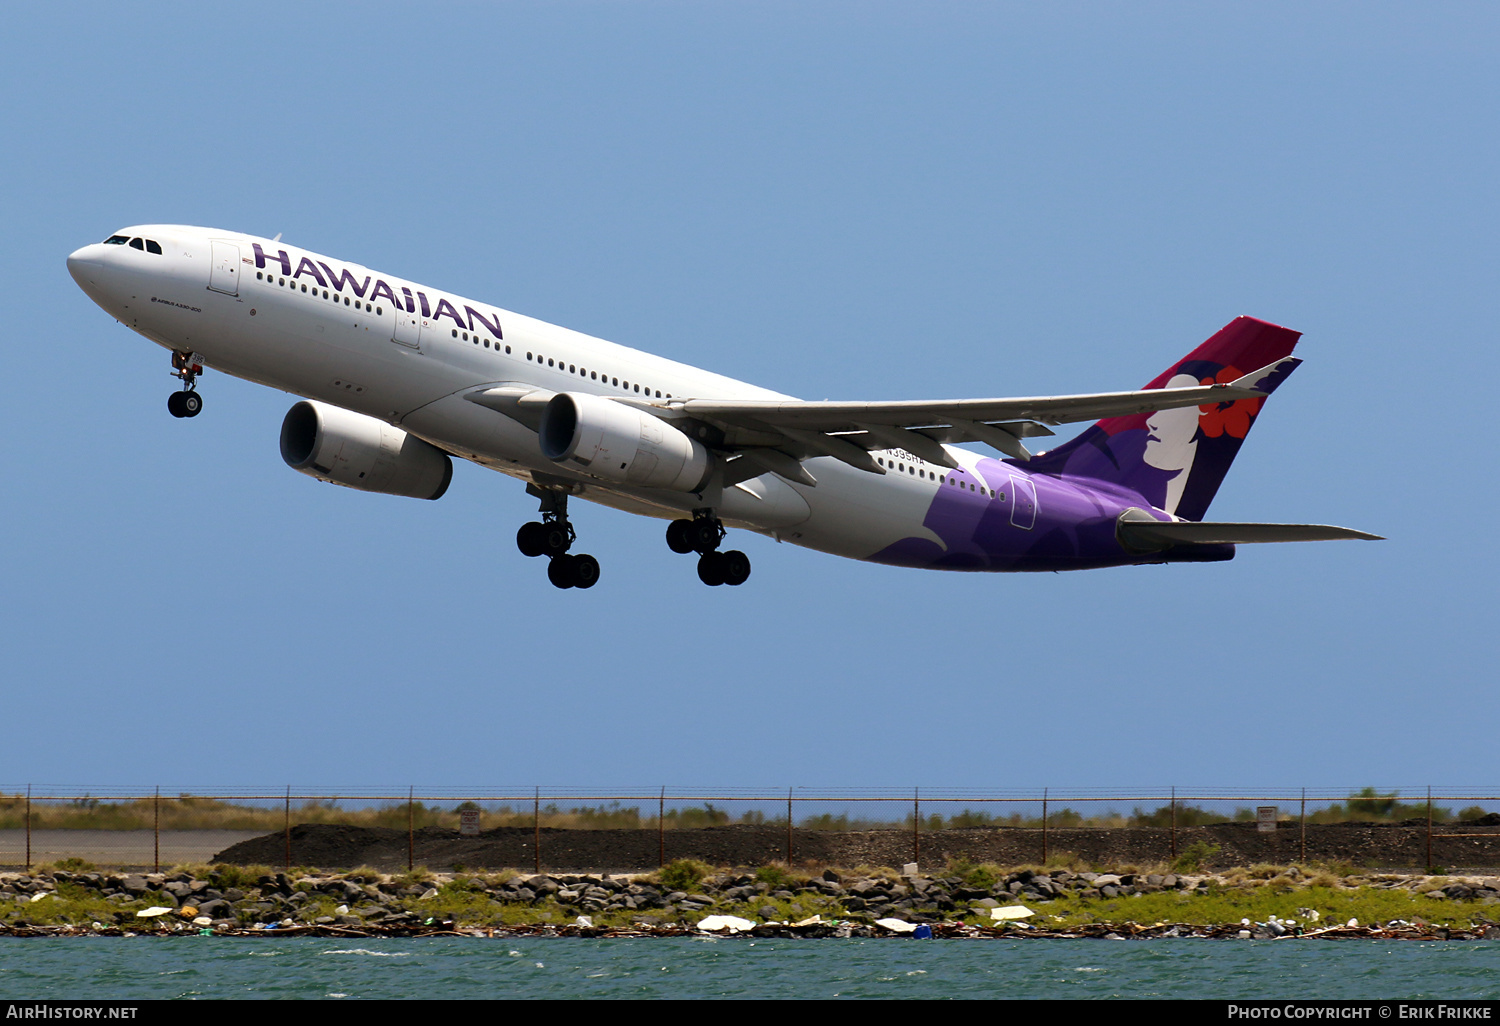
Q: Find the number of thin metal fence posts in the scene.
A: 12